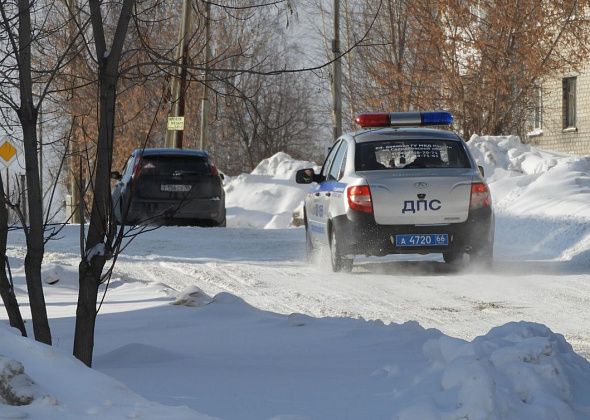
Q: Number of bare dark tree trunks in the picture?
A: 3